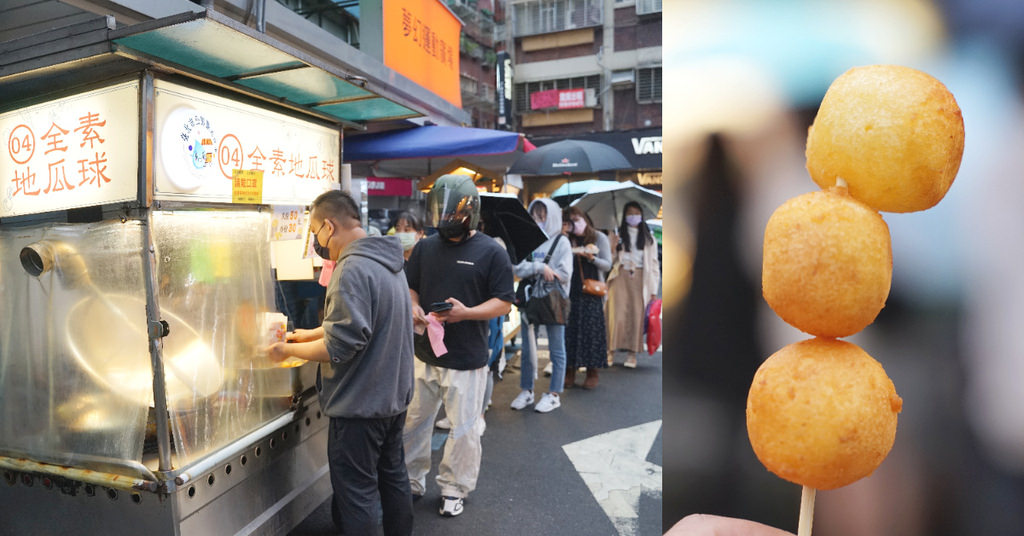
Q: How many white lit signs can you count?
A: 2